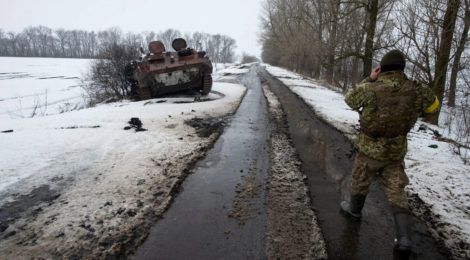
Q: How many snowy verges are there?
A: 2